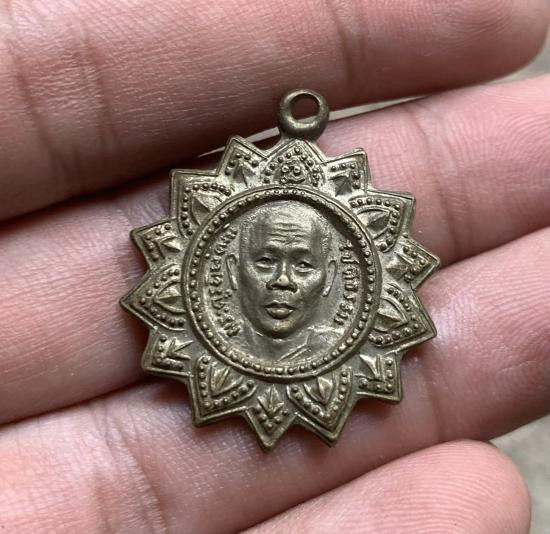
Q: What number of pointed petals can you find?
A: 14